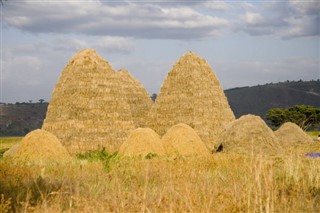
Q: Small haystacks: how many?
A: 5